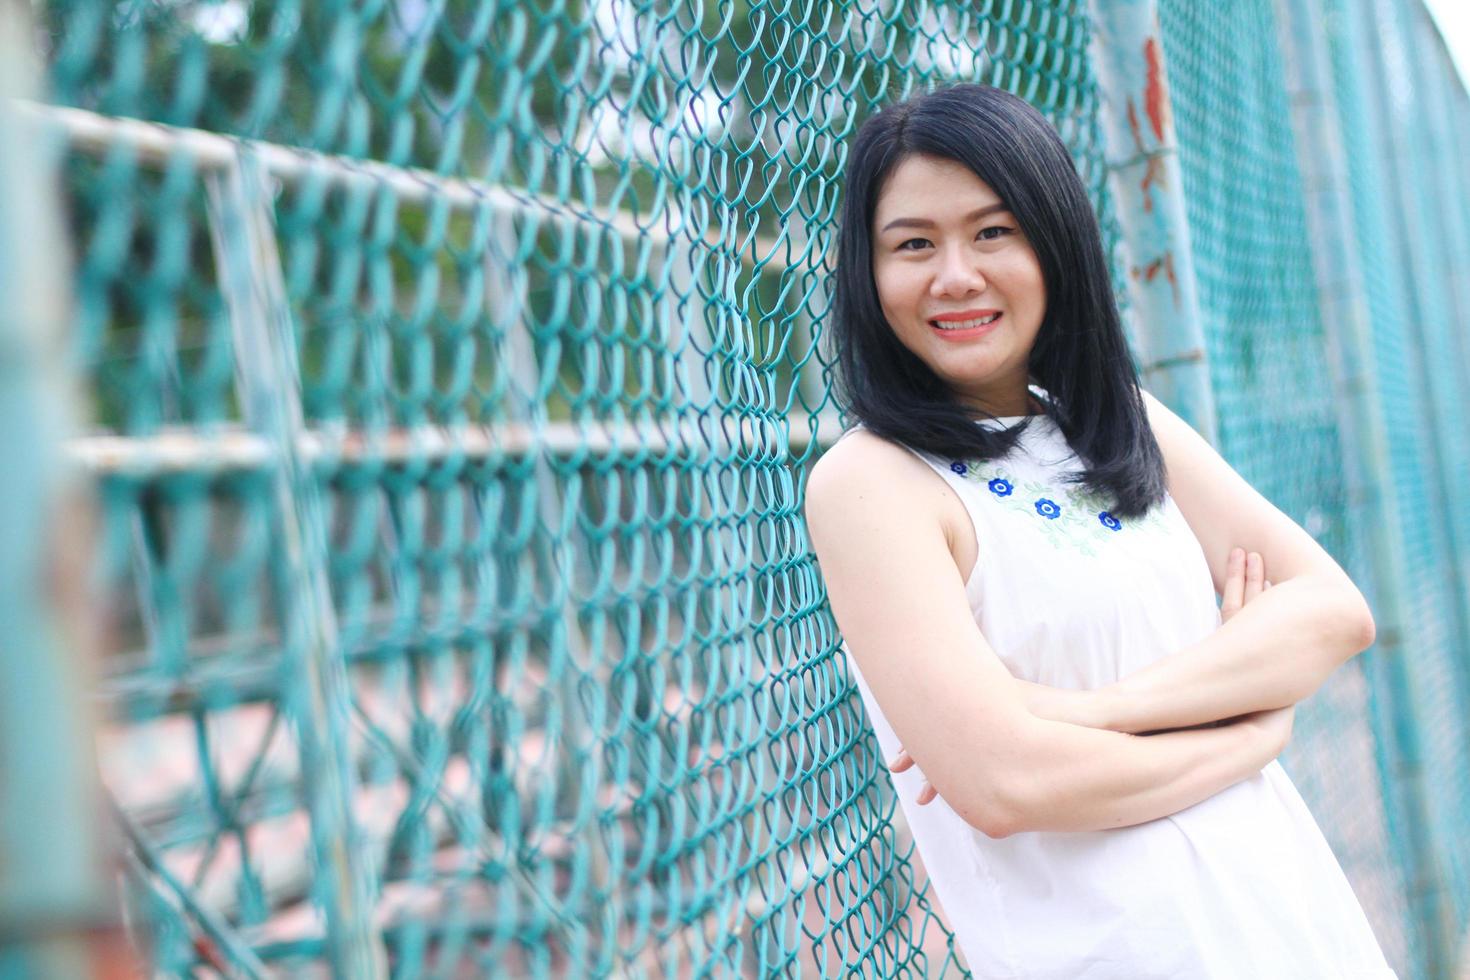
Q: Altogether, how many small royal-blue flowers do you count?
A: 4